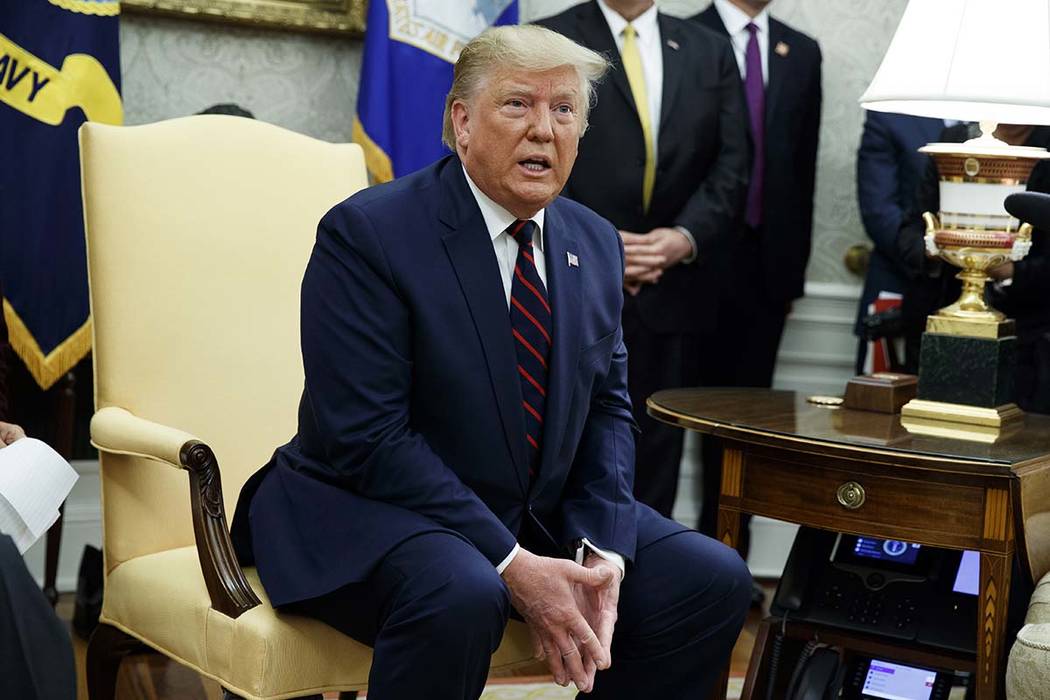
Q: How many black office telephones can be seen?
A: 2